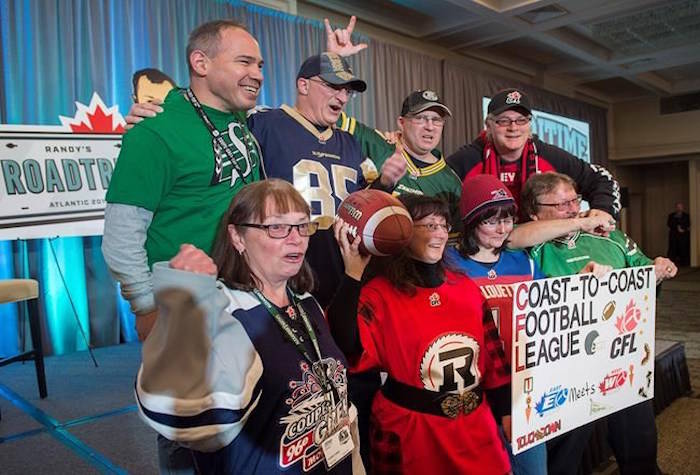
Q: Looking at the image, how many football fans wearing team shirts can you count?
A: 8